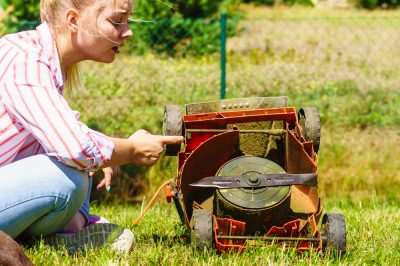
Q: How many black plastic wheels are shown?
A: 4